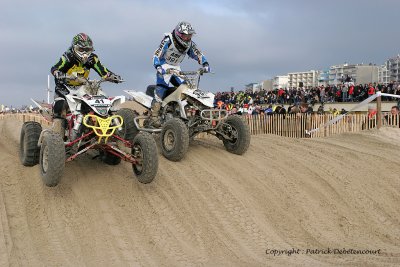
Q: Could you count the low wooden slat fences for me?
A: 1